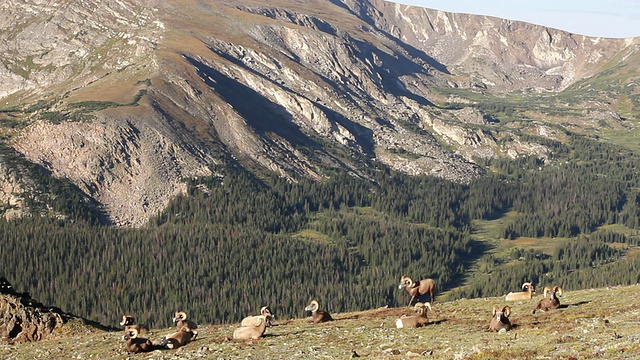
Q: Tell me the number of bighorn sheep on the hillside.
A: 12